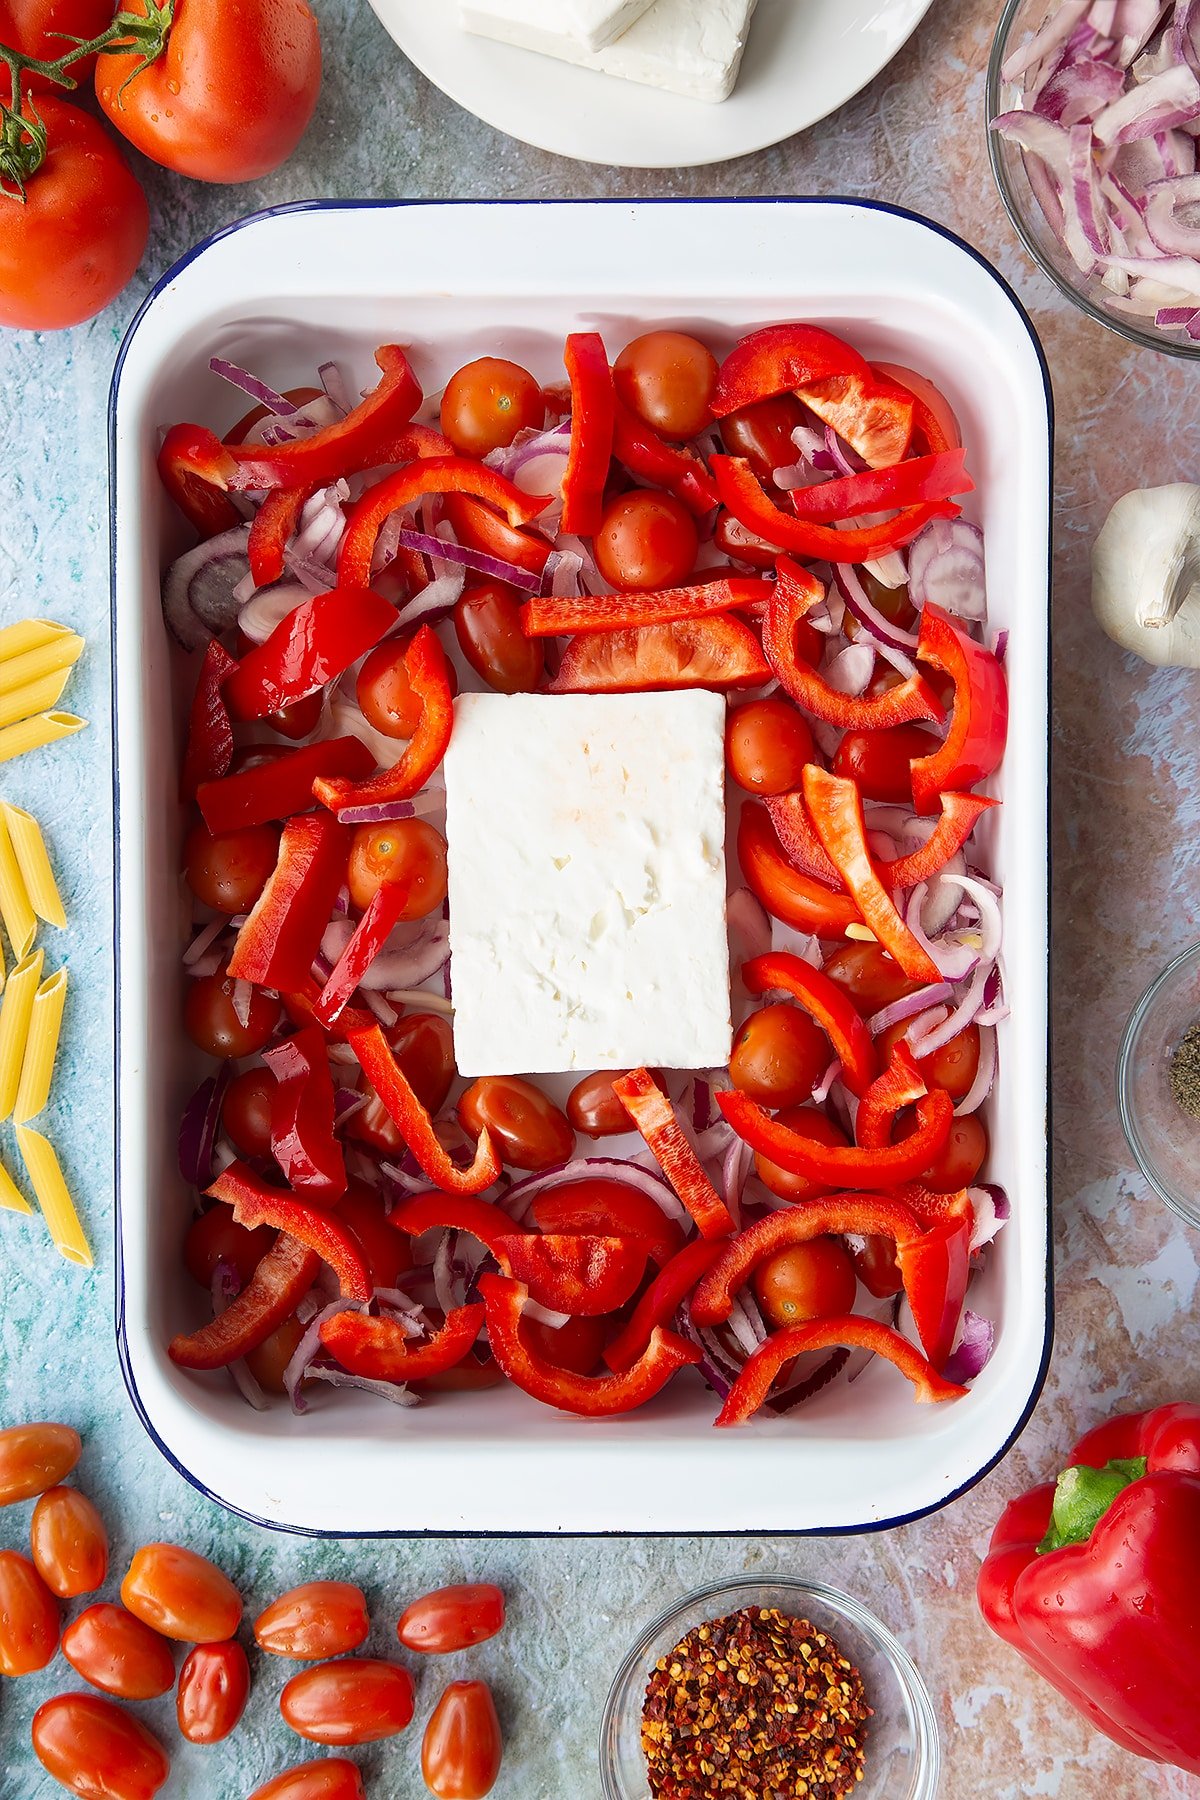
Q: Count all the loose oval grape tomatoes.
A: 12